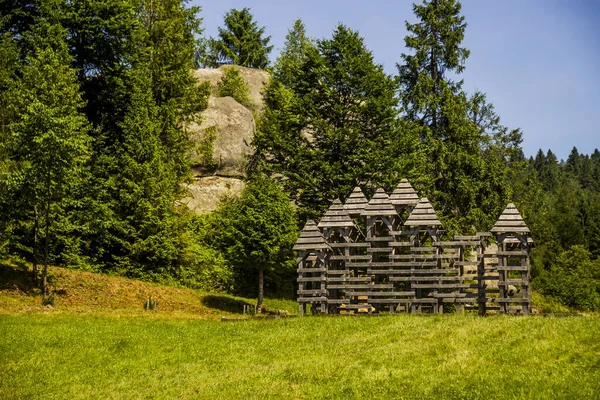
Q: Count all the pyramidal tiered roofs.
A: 7